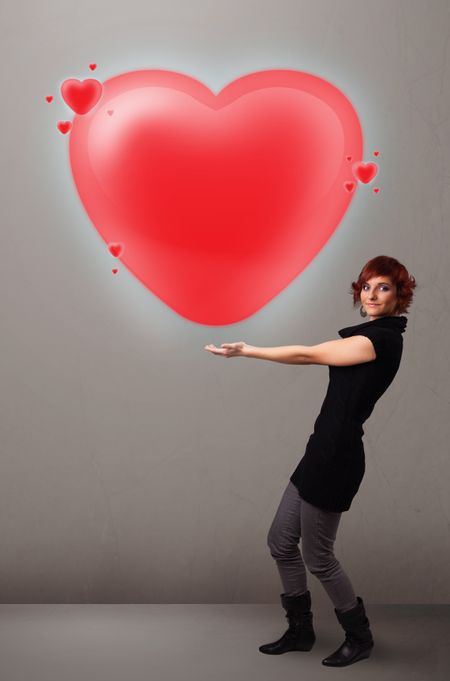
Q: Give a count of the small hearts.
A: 12